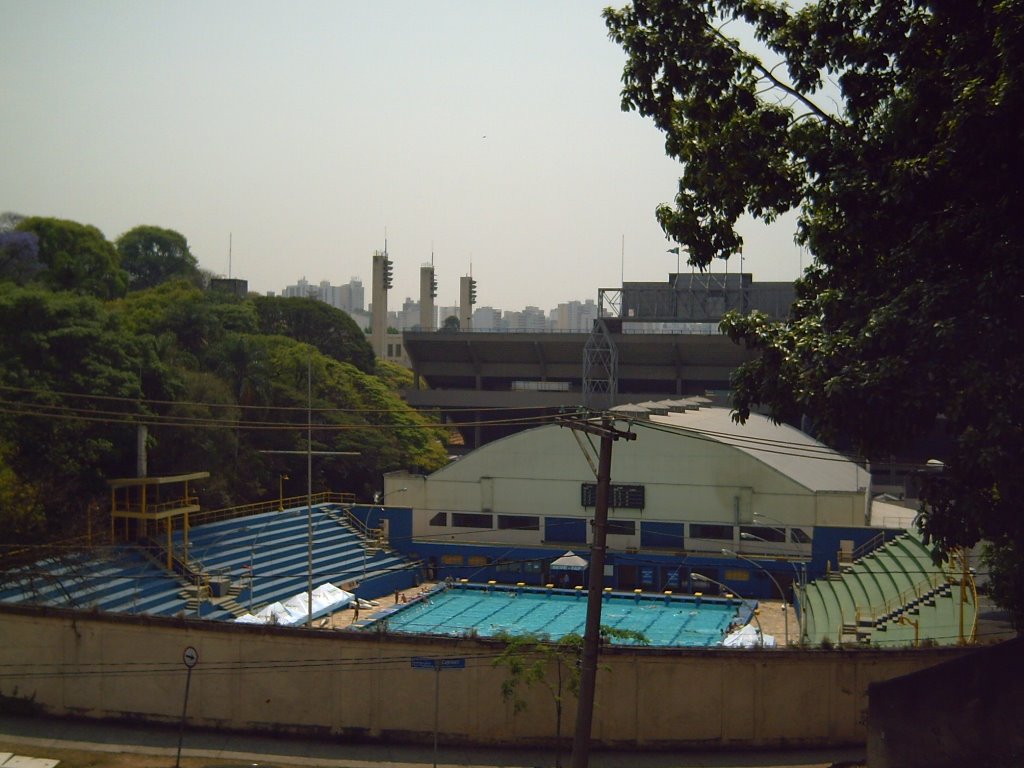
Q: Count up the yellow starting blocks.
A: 10